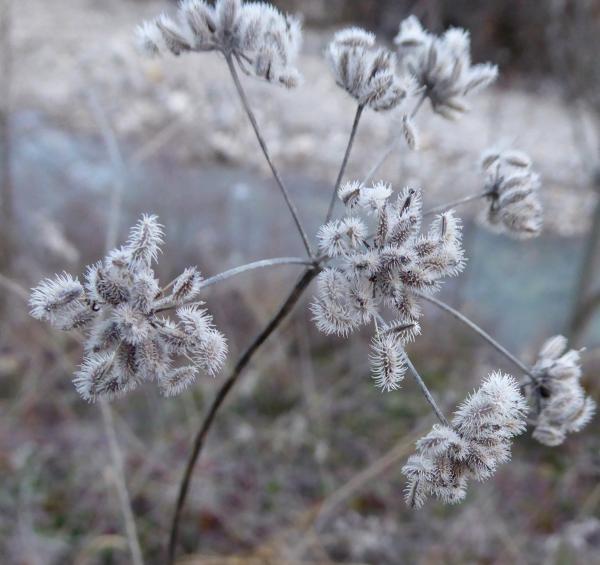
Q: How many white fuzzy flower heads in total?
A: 8